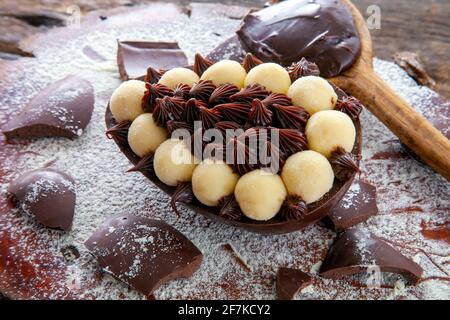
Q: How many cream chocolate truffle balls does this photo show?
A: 11